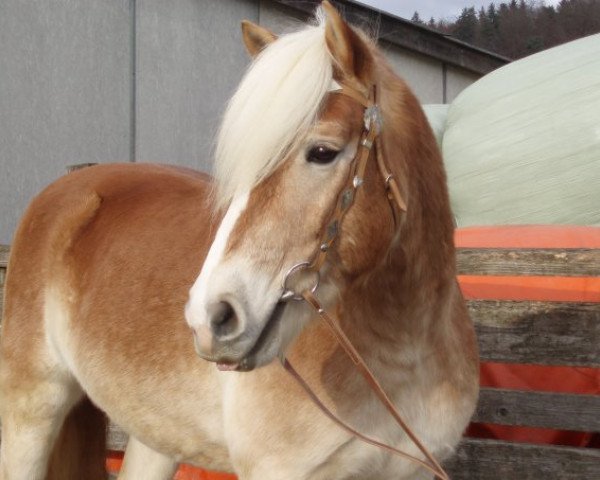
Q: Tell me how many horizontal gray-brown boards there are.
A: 4